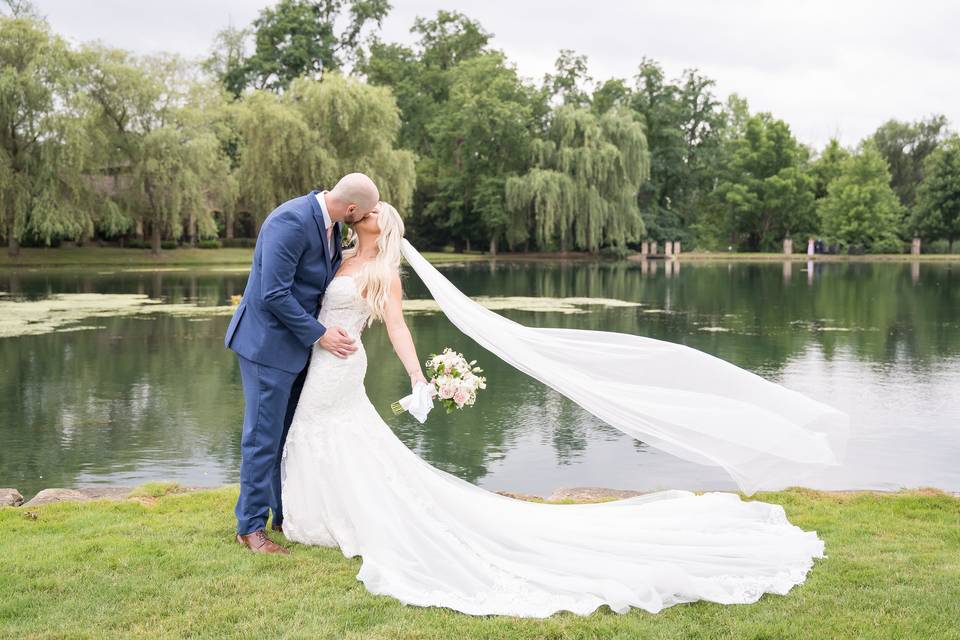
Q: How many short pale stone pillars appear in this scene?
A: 6